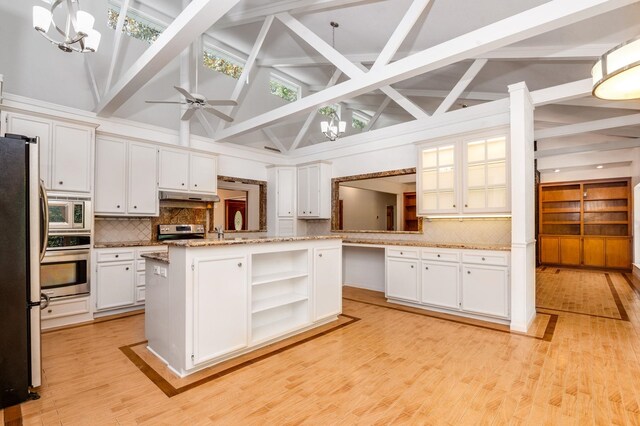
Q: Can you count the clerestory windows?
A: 5